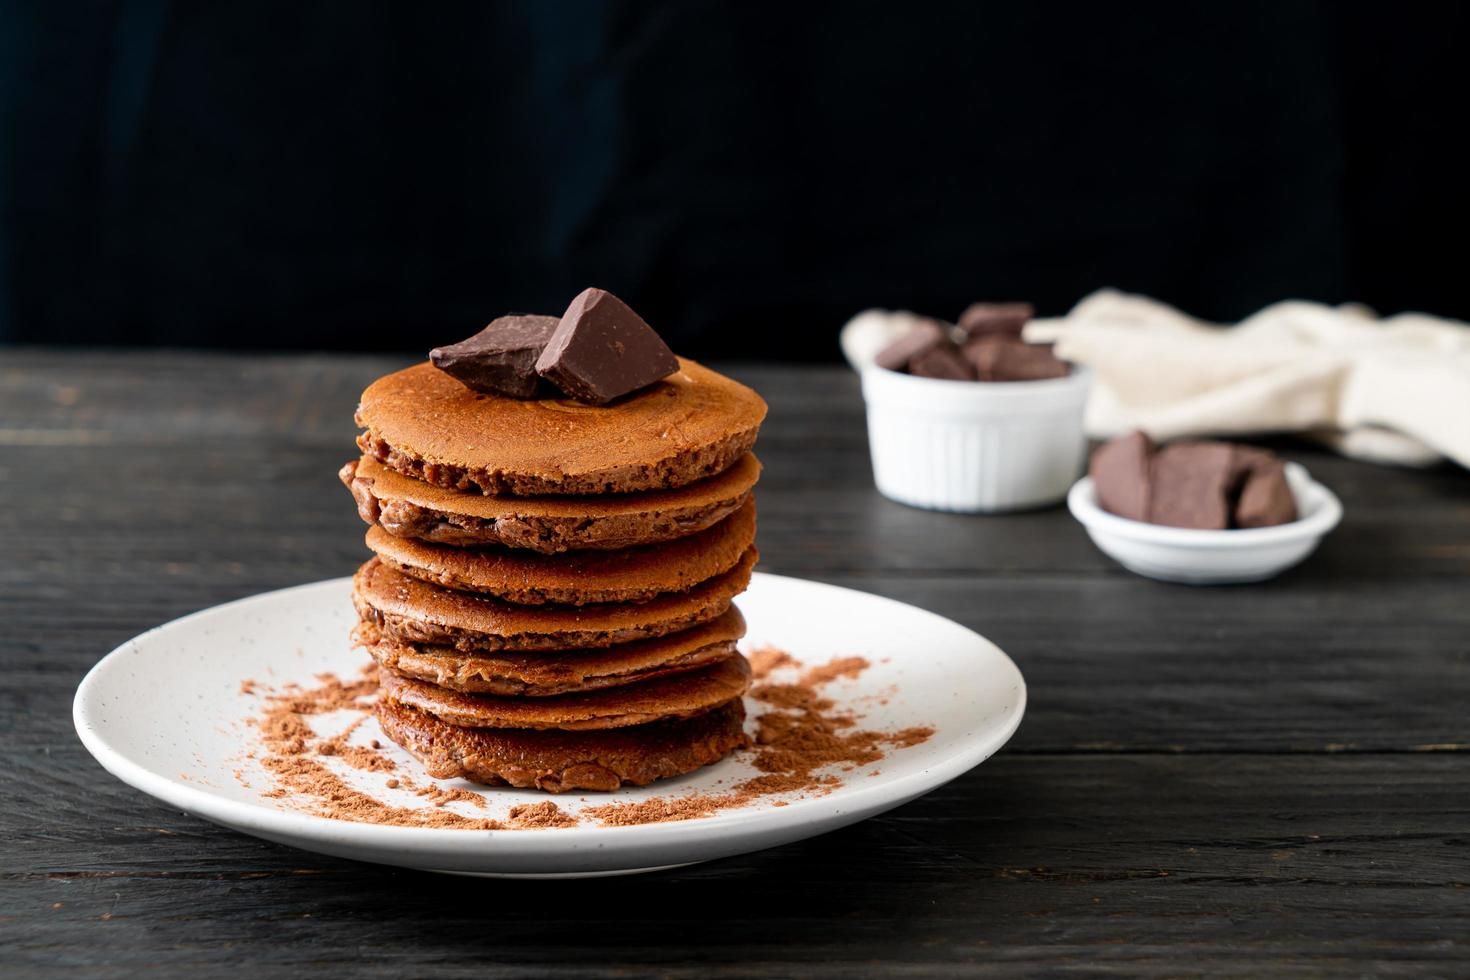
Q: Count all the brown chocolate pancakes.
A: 7